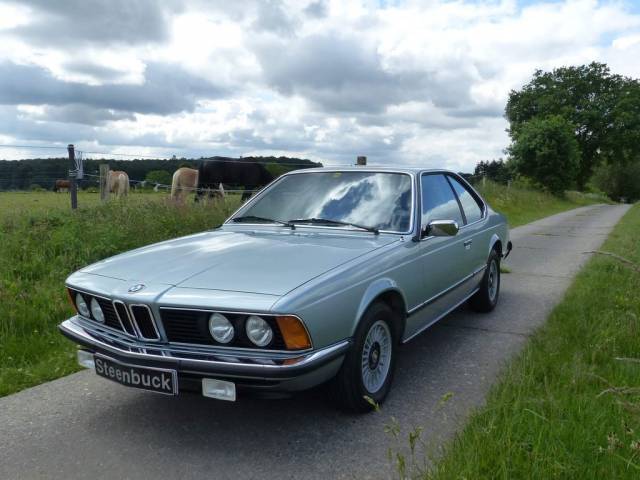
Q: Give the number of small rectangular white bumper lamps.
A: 2